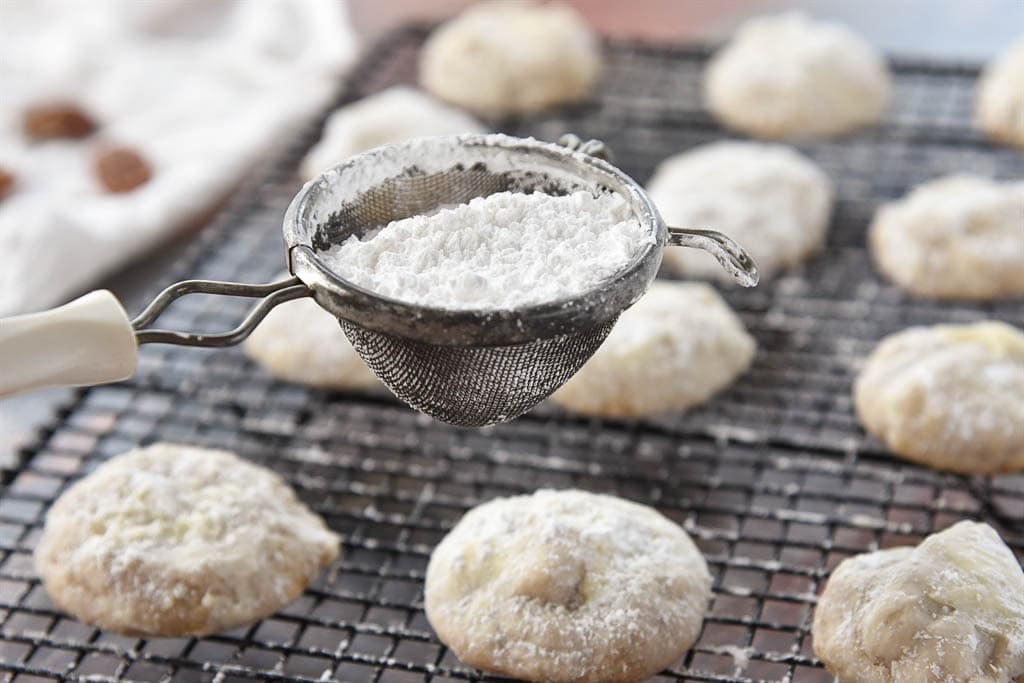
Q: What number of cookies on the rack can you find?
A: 12